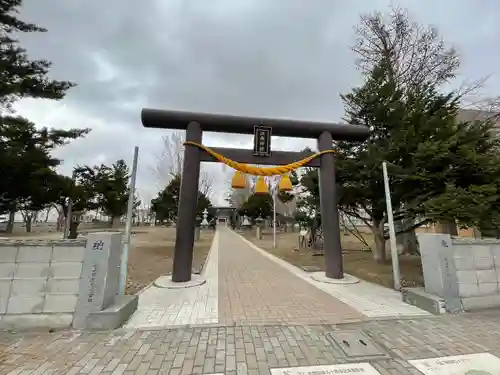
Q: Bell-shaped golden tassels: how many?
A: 3